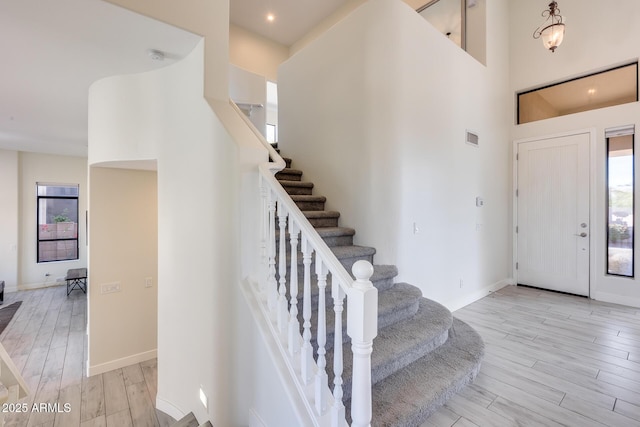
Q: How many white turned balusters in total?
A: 7